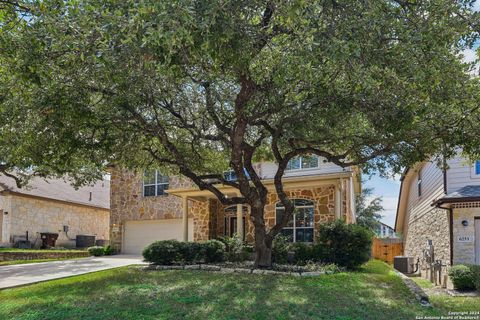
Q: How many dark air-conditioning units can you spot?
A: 2